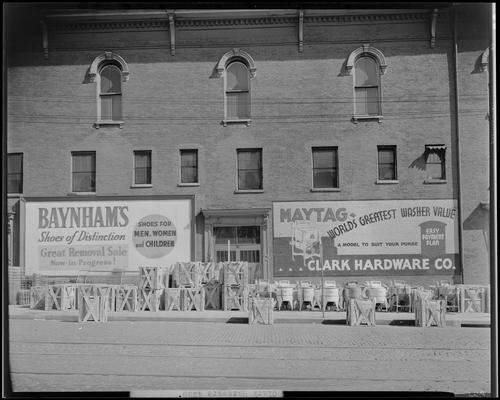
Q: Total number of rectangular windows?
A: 8